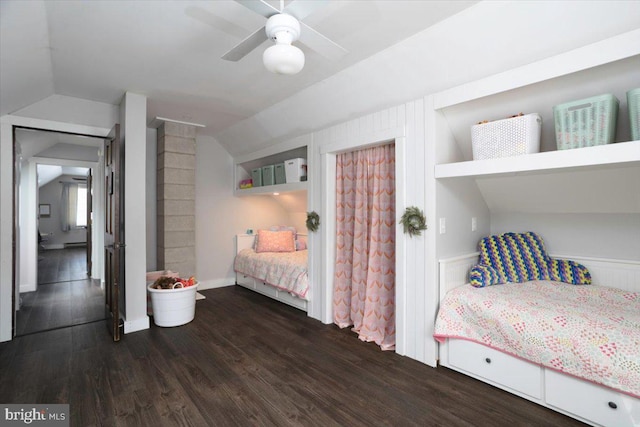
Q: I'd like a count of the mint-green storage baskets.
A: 5